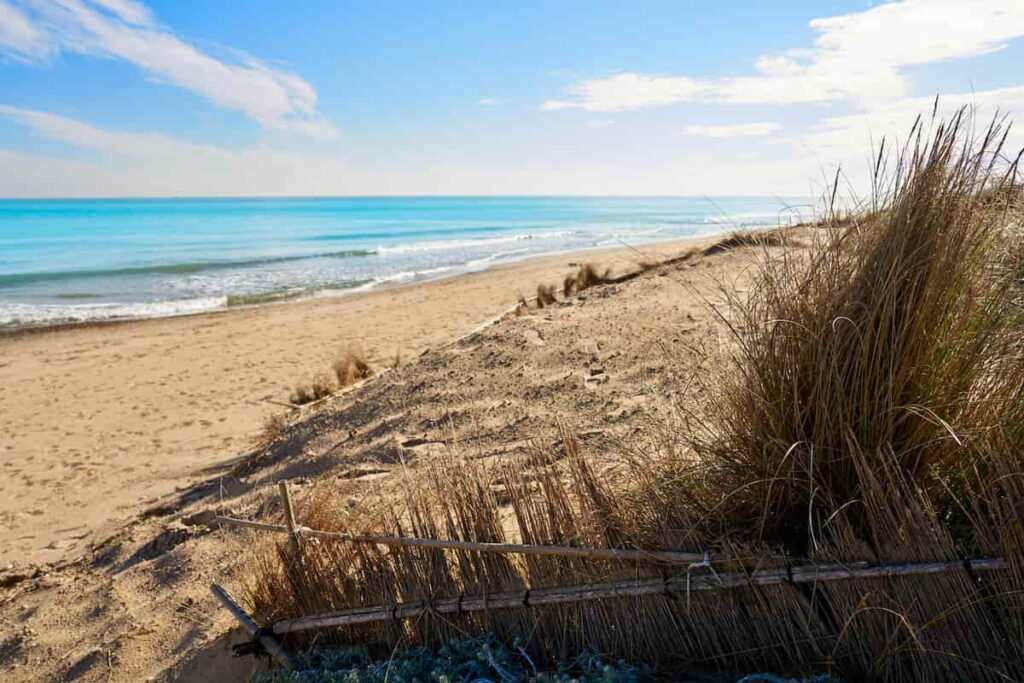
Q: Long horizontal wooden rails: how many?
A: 2